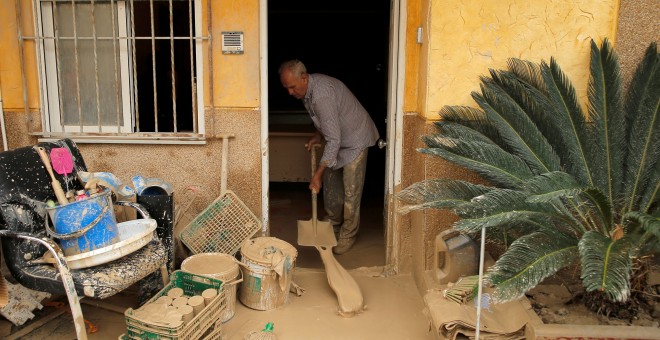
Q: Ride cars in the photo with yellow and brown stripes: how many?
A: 0